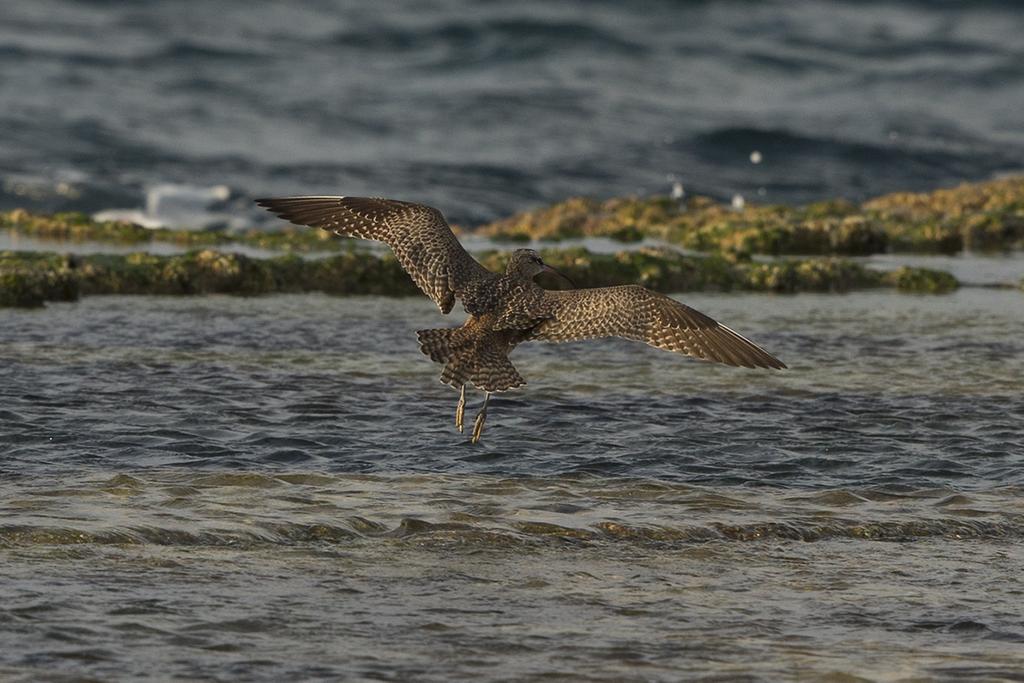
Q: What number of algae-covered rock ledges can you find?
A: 2